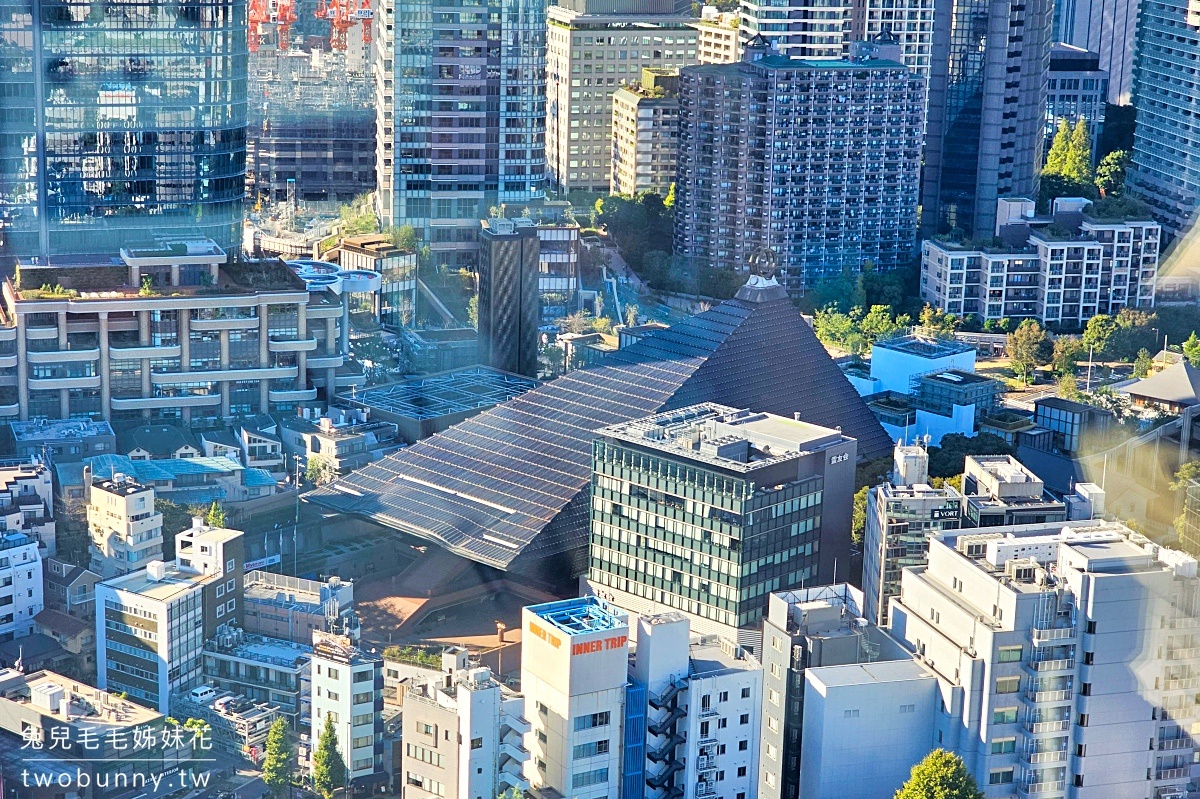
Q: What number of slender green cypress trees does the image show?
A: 2